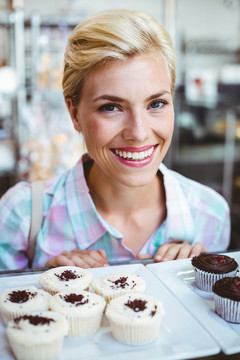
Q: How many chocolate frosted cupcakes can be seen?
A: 2